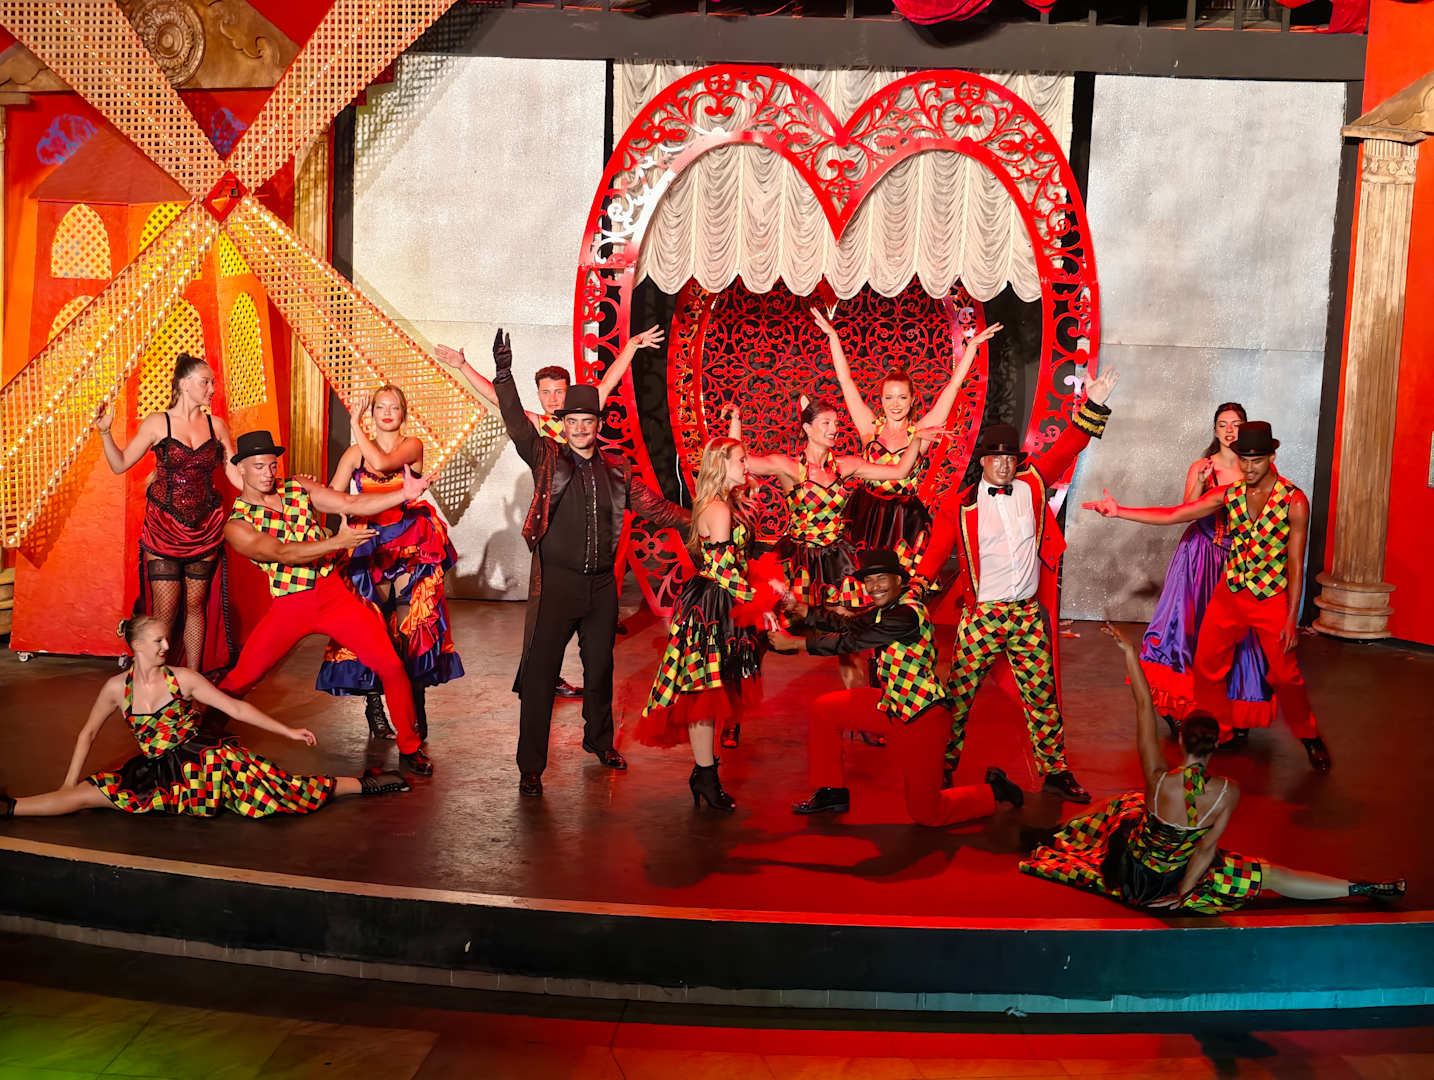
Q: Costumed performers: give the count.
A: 14